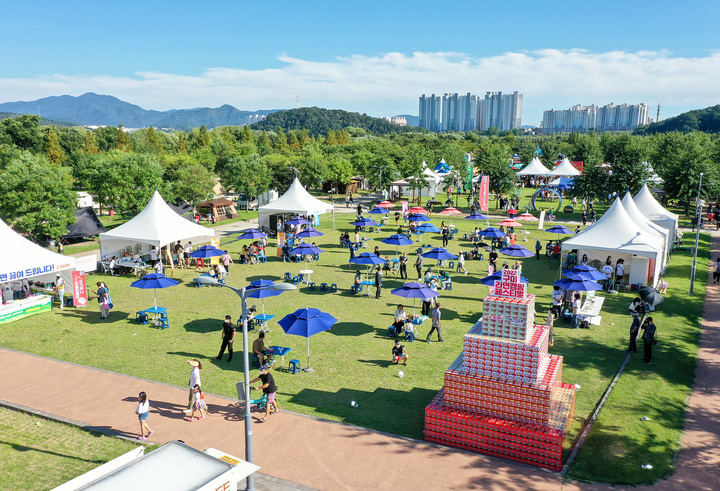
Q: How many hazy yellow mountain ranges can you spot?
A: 0